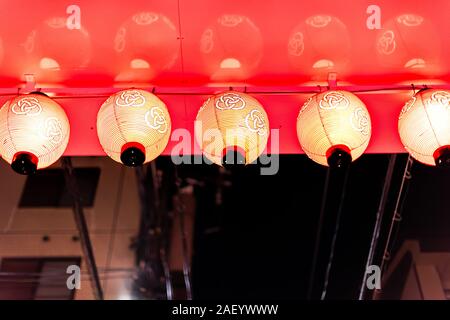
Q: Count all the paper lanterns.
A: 5